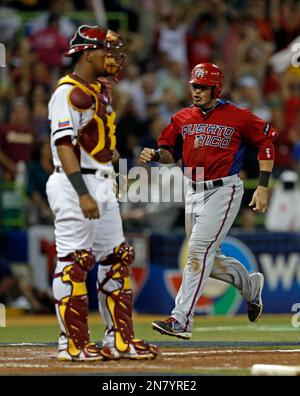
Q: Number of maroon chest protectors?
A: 1